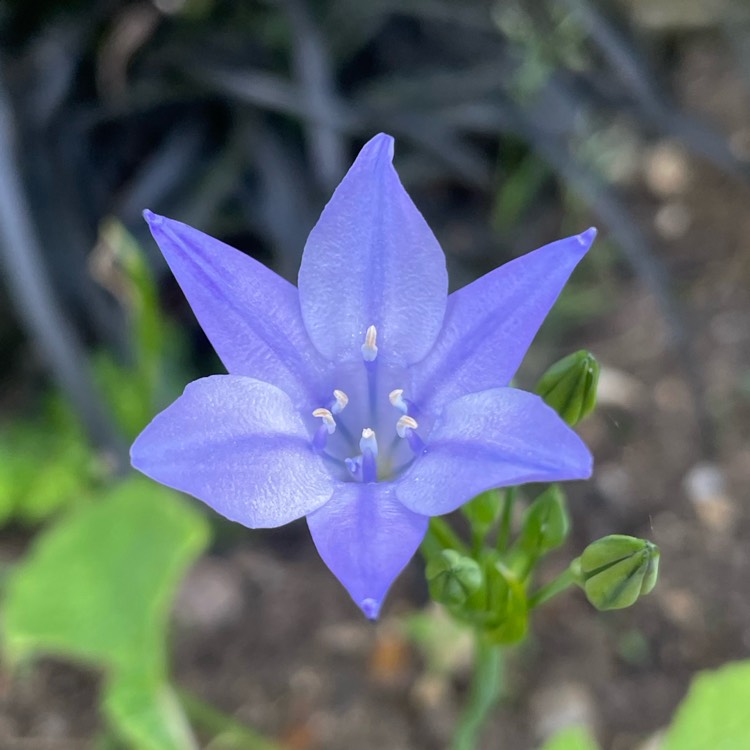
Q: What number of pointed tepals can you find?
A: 6